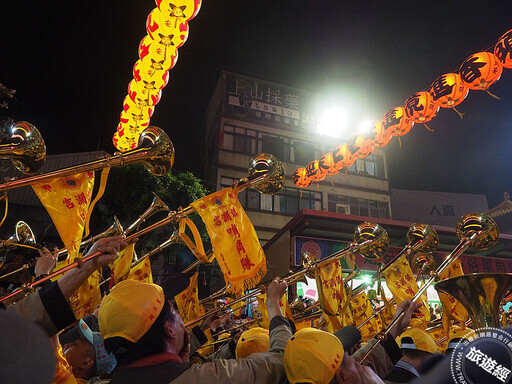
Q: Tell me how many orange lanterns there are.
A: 11